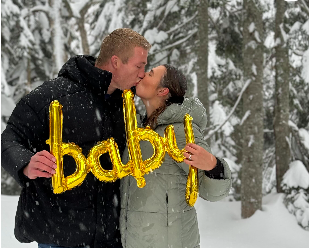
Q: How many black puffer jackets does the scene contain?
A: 1